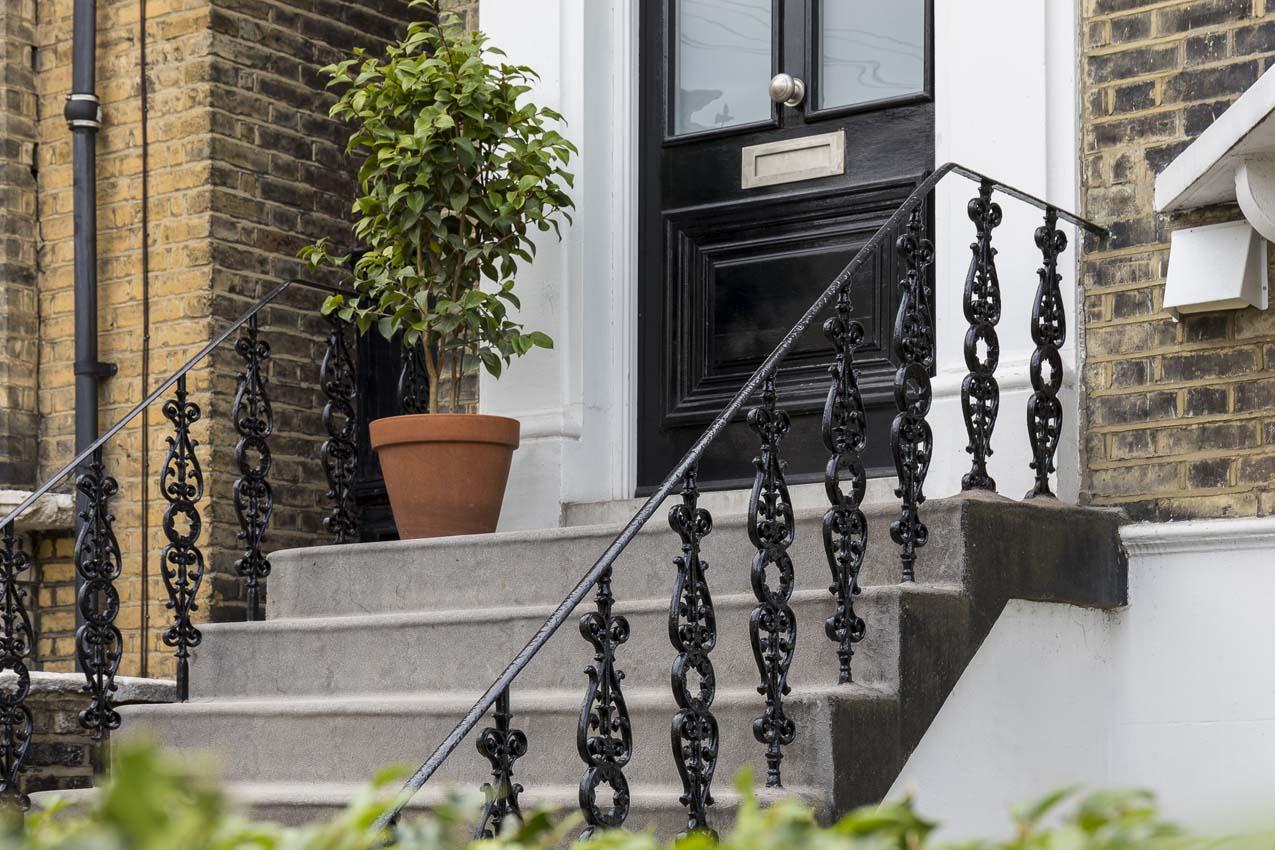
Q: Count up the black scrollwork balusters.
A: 14